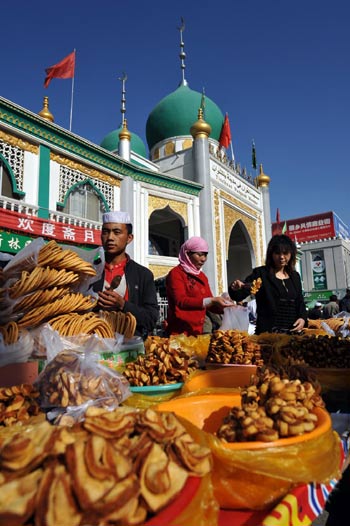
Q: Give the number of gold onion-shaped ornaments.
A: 4